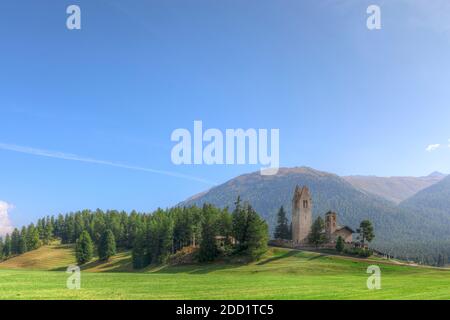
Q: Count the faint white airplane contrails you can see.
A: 1